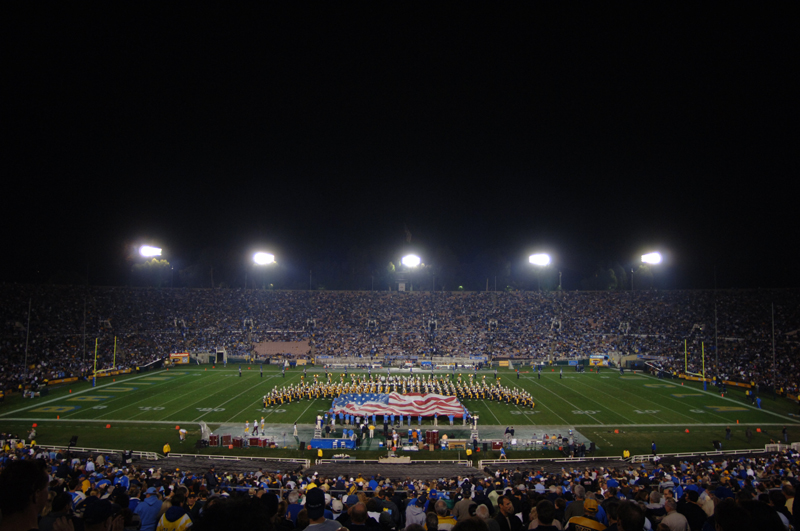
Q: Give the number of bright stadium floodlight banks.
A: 5